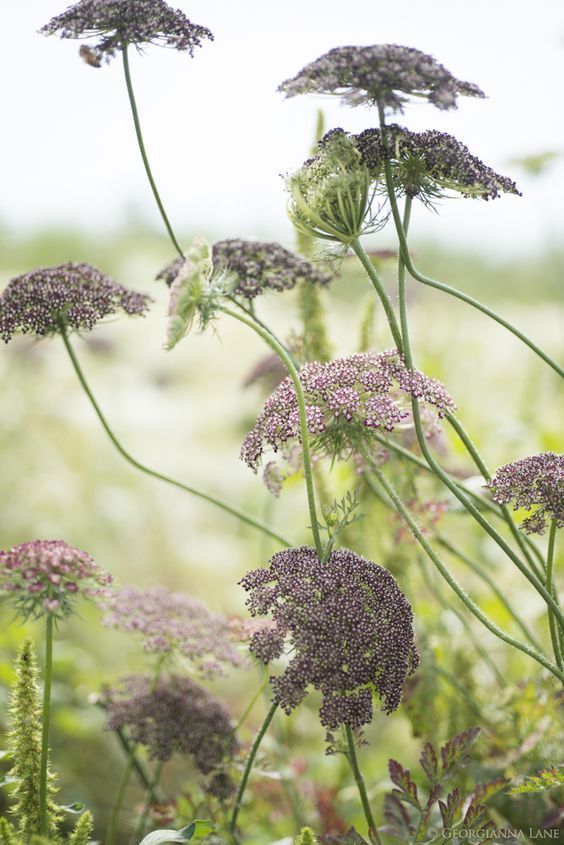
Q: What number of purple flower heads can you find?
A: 11